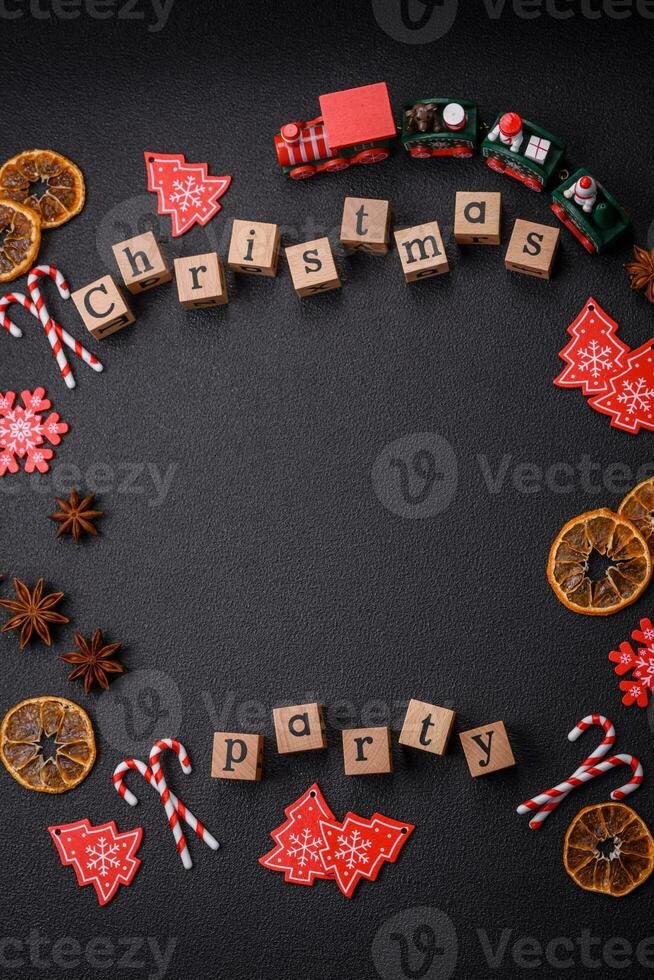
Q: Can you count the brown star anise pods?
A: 4